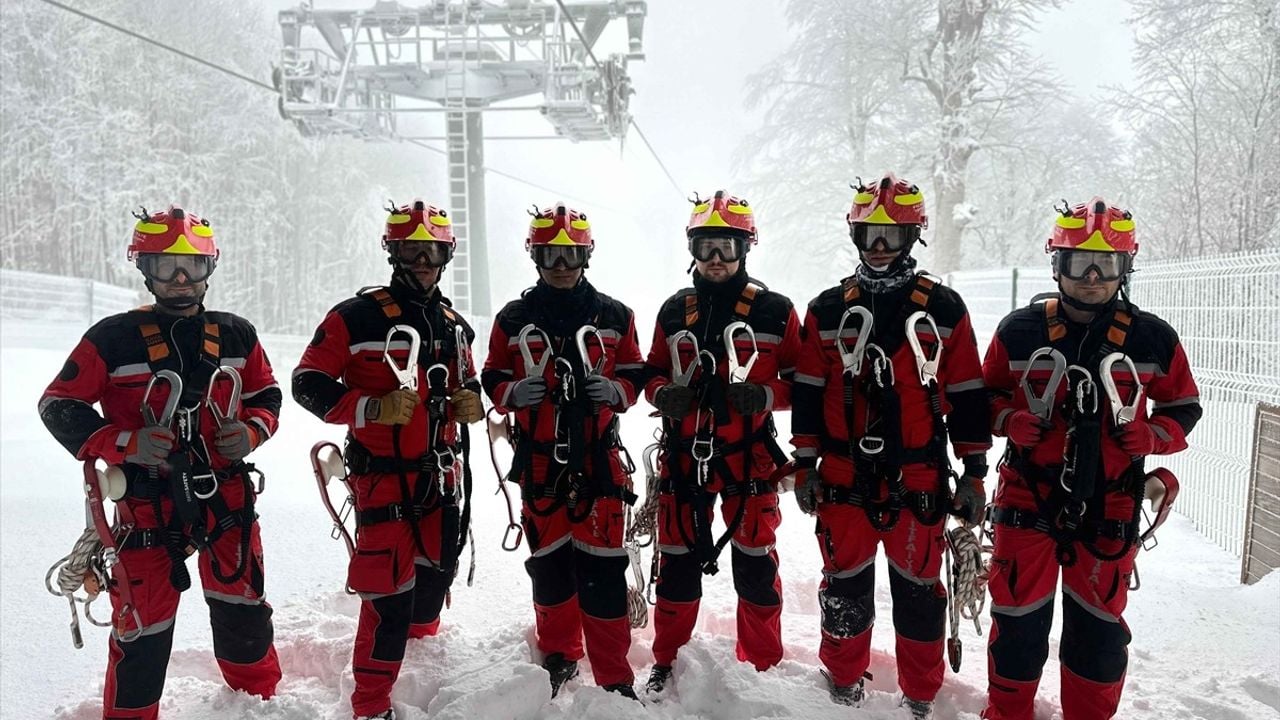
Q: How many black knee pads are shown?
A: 12